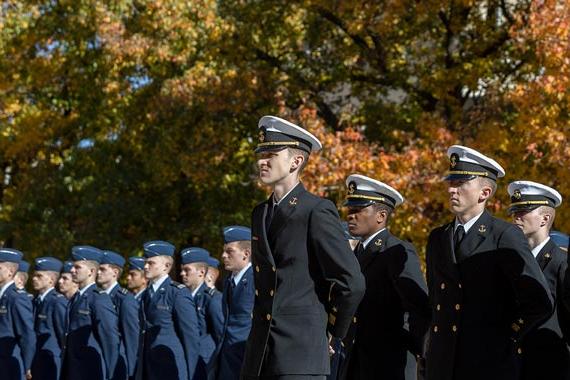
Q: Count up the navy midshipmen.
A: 4